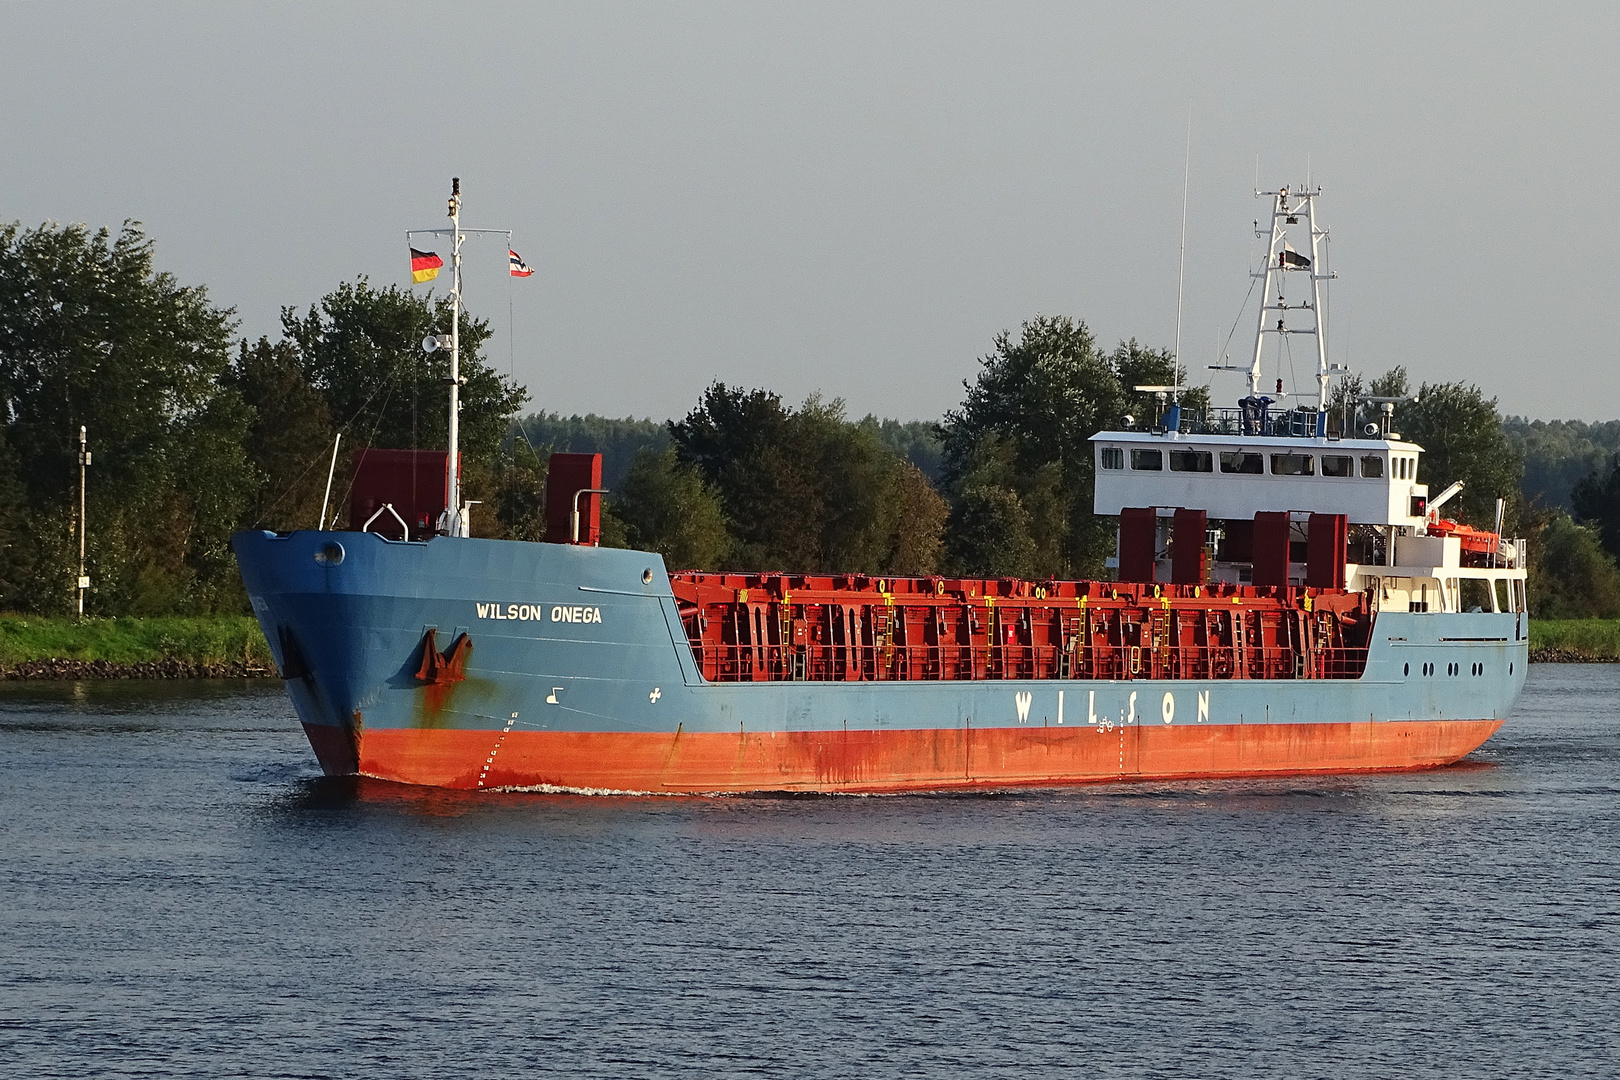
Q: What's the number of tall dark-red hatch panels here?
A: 6